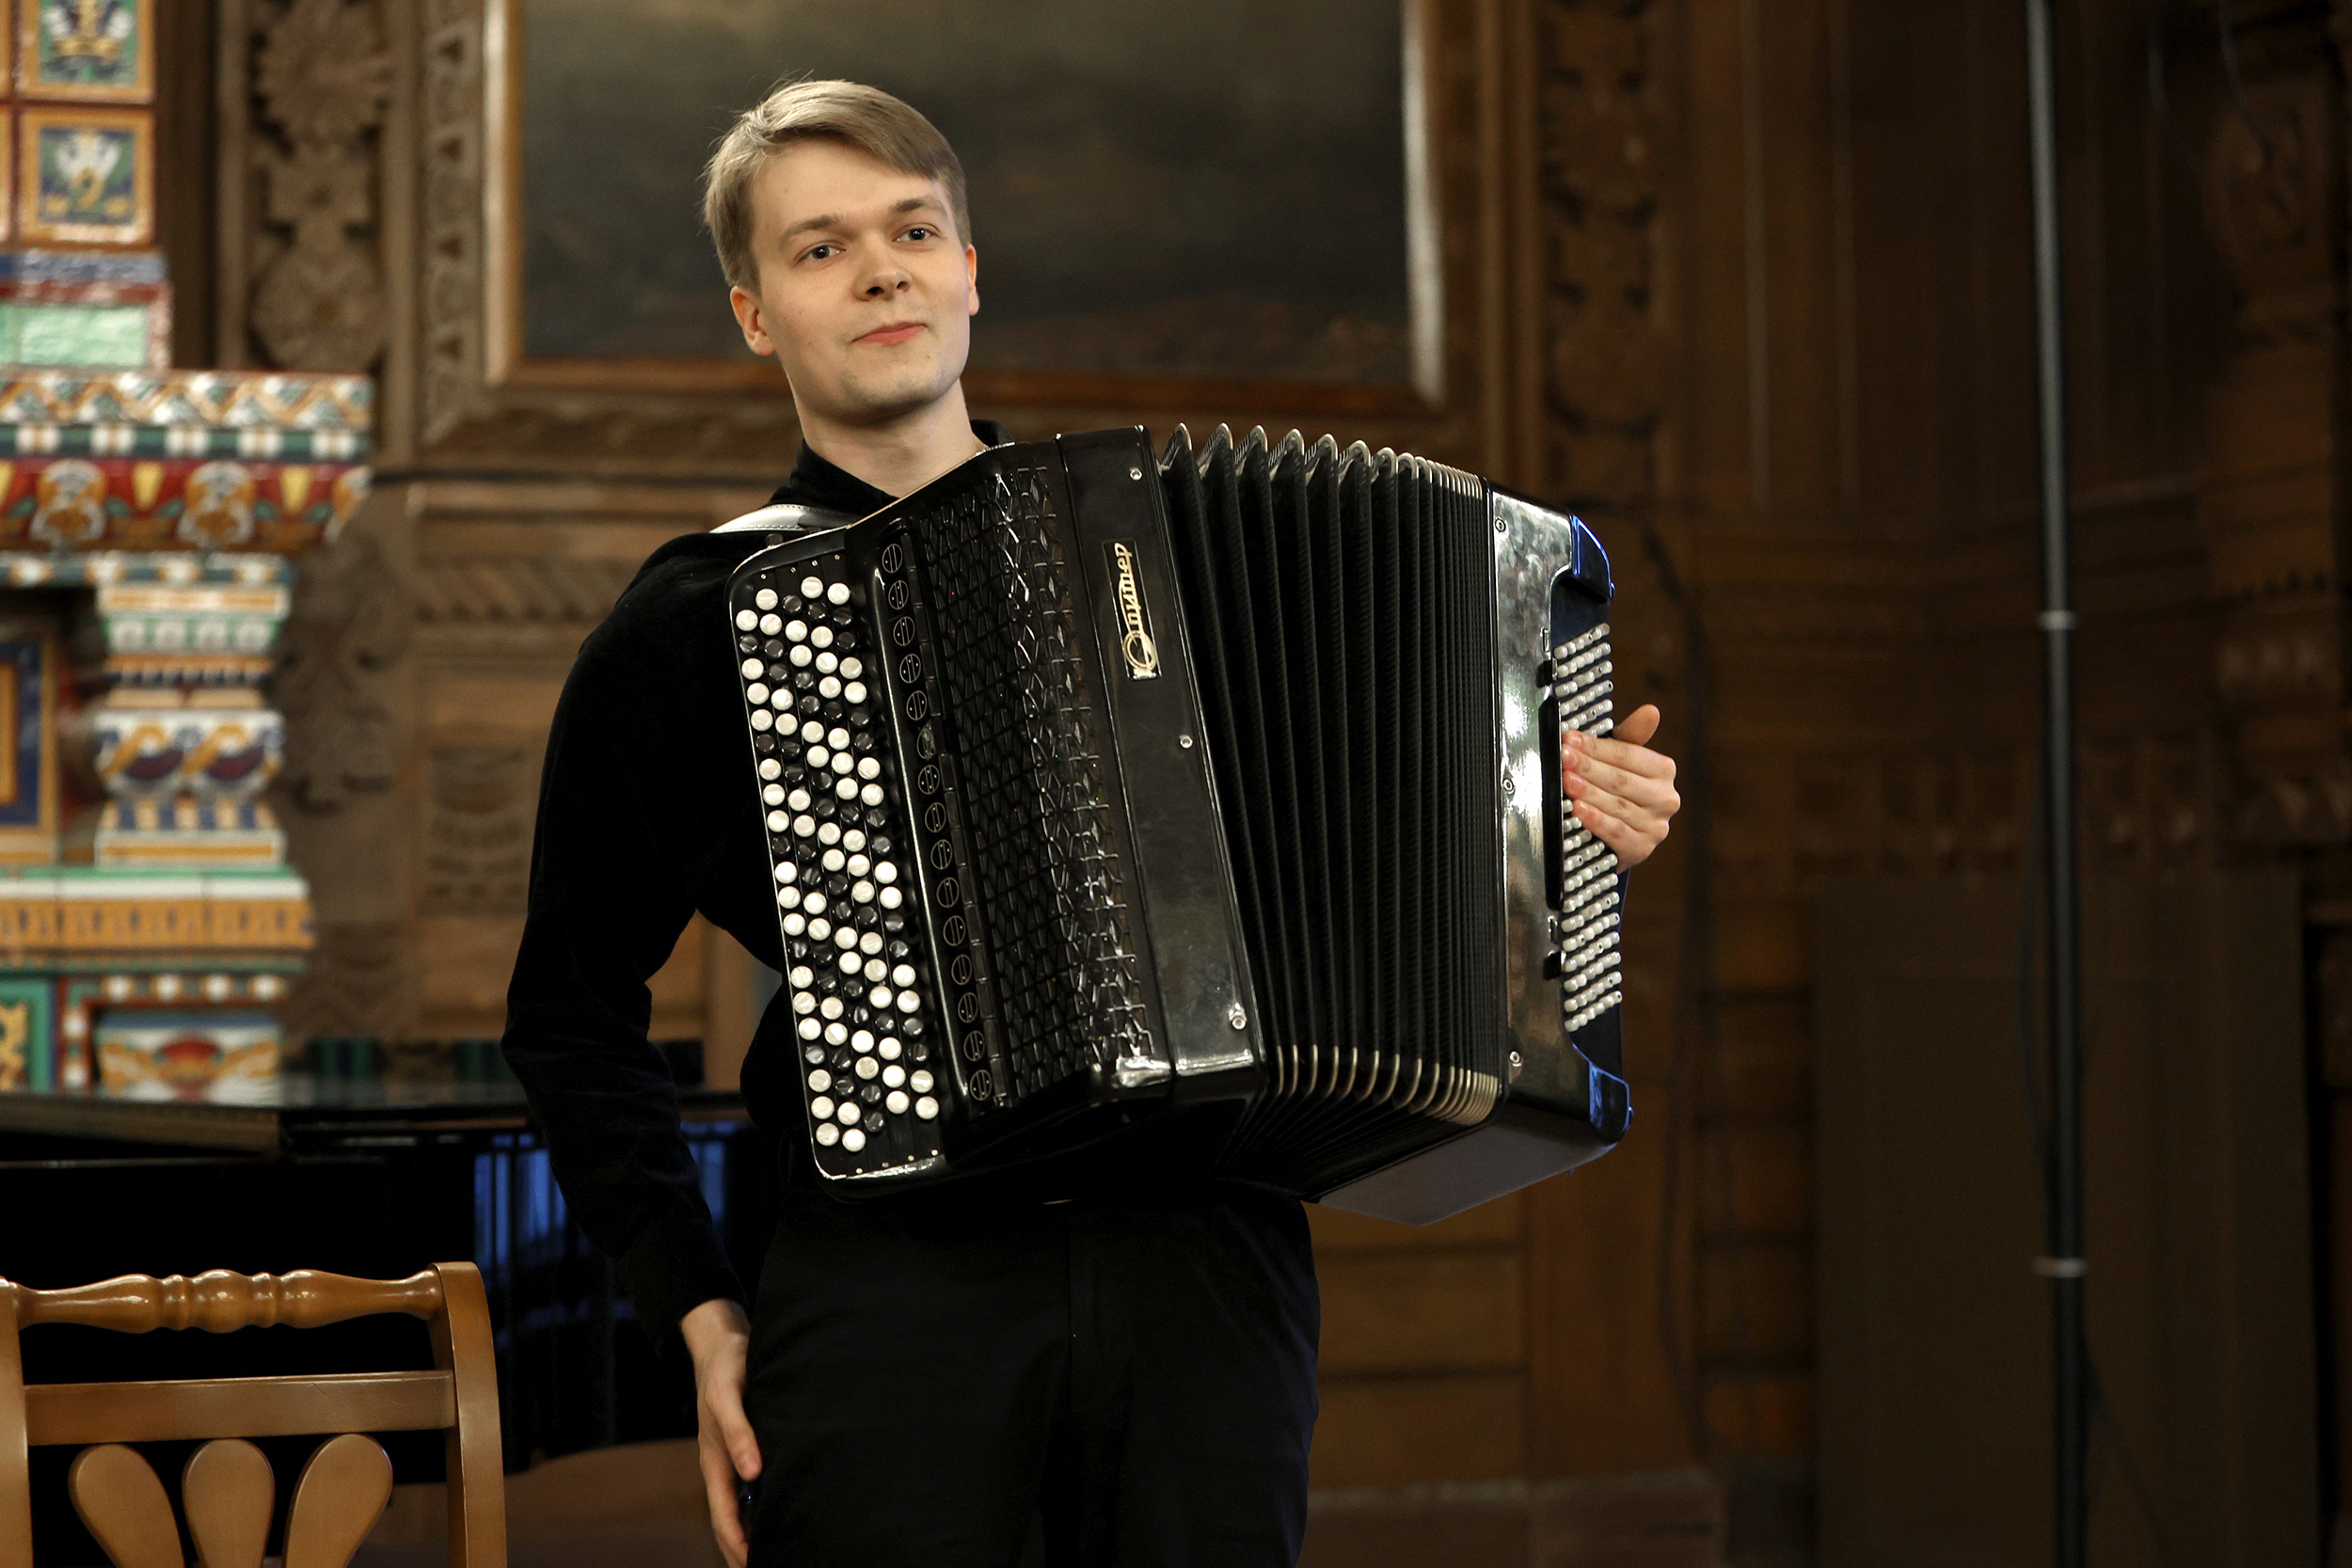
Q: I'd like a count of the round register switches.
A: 15